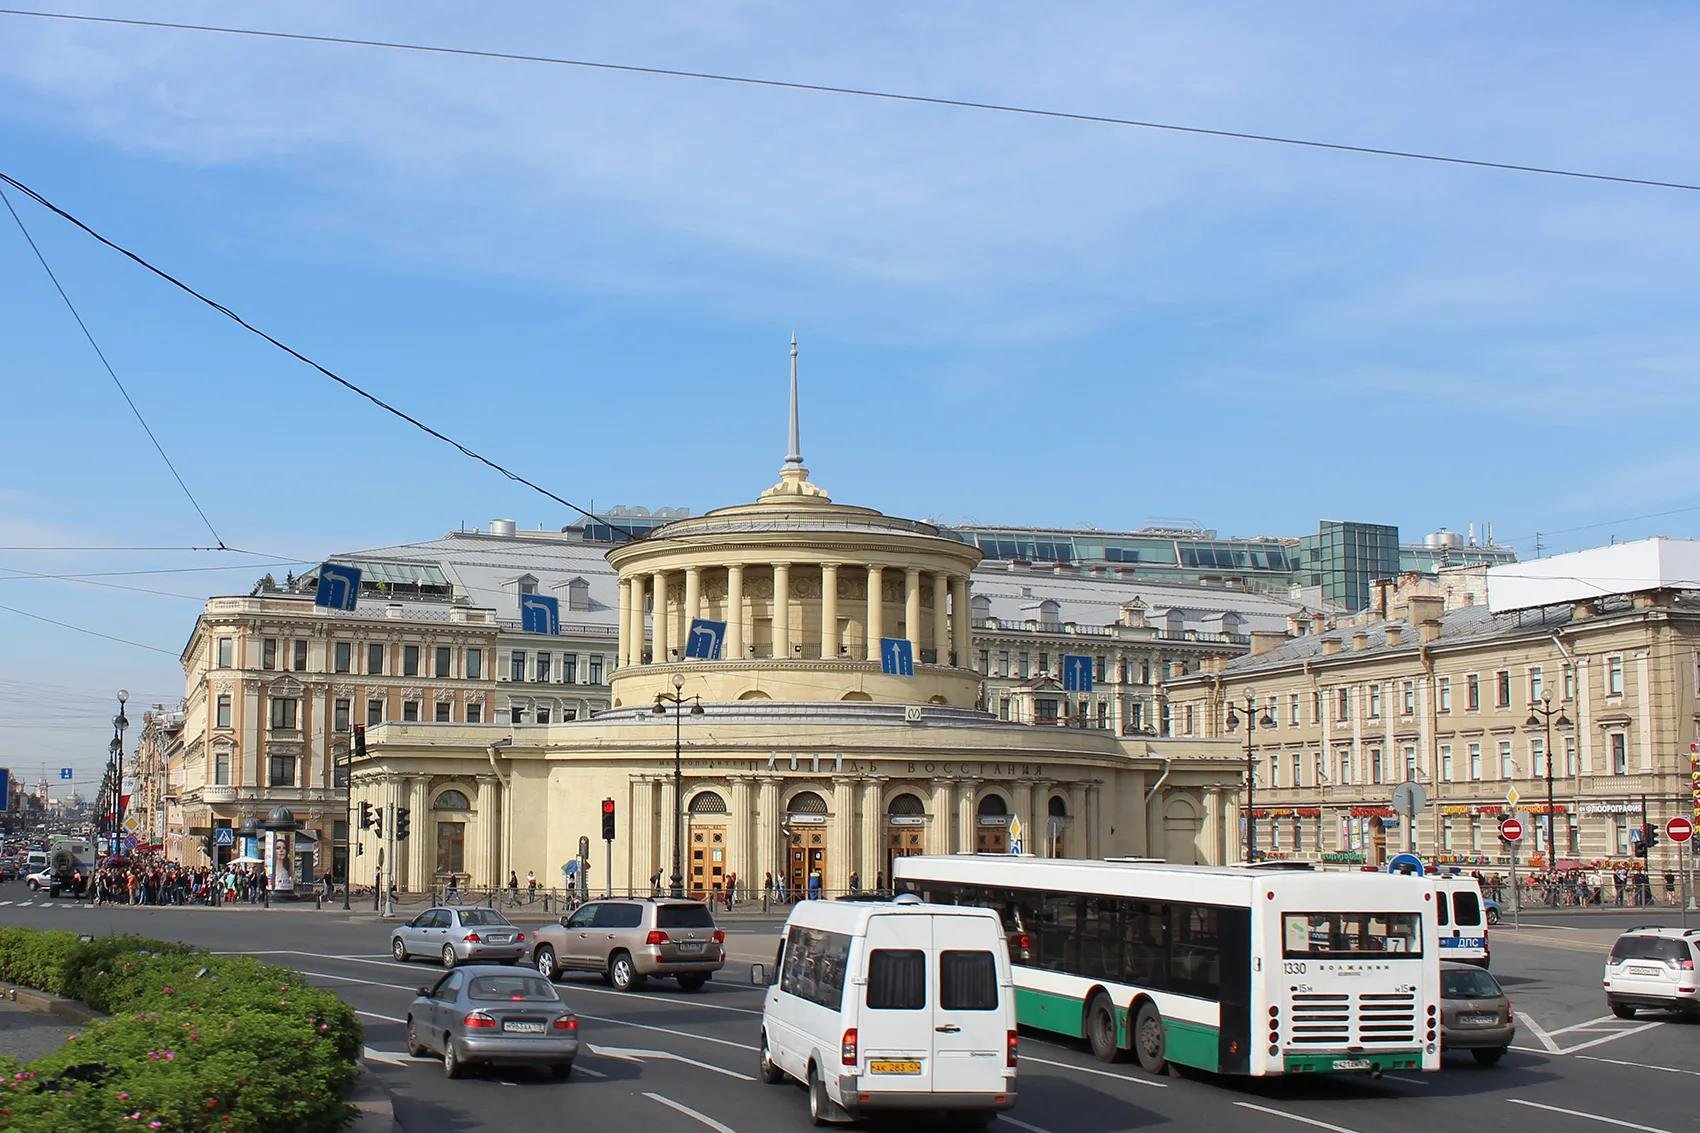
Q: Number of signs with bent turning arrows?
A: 3